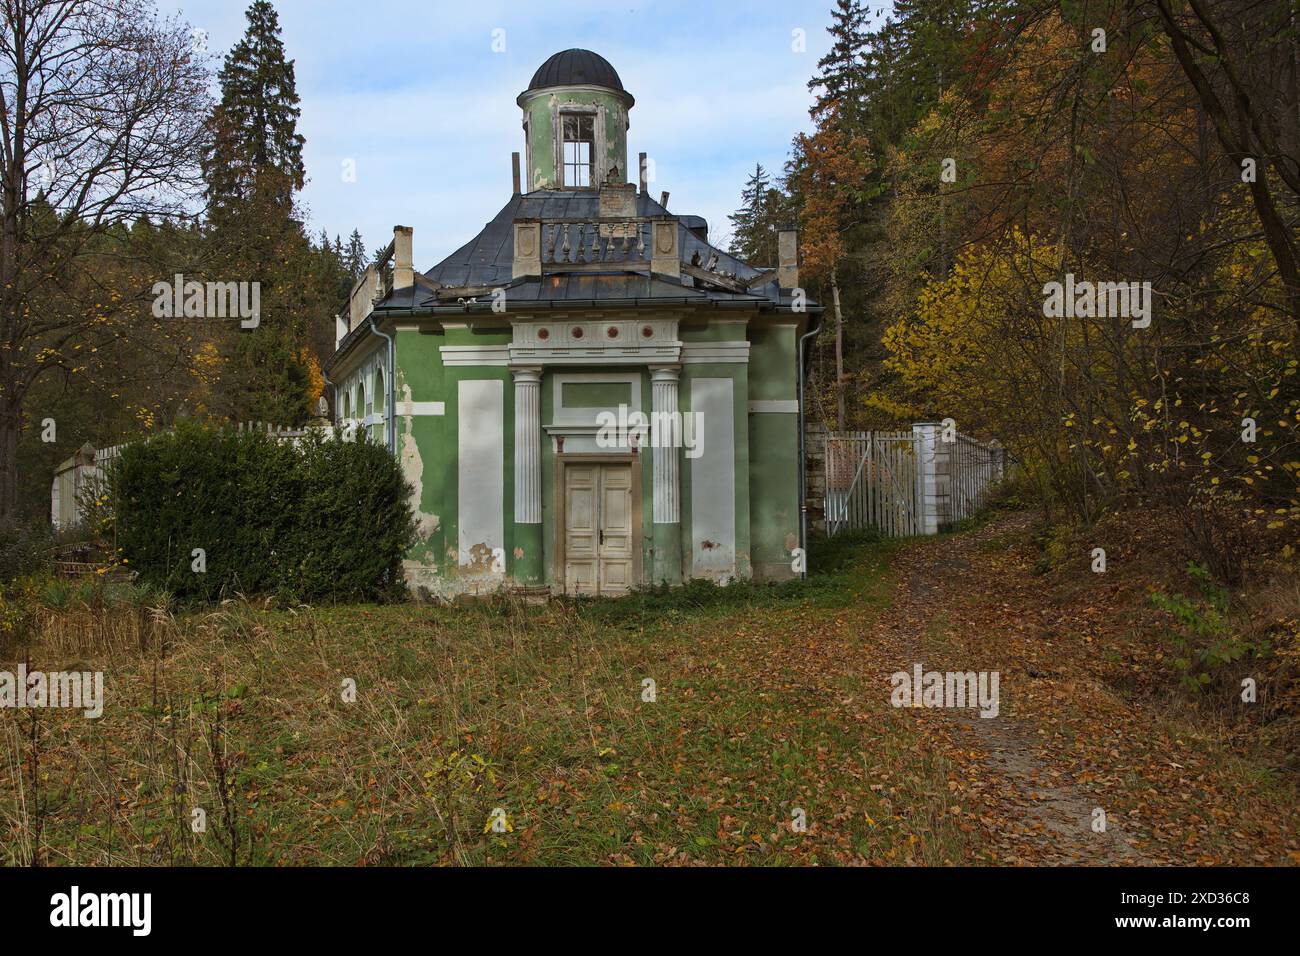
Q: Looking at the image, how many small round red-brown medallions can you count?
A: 4